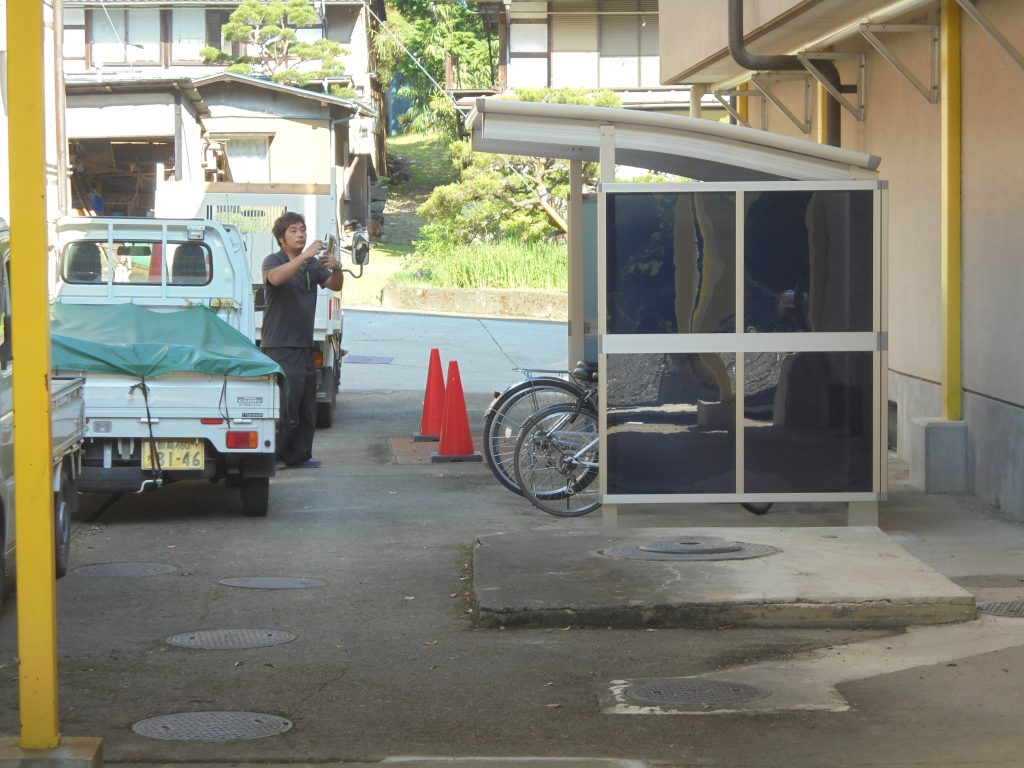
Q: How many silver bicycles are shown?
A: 2